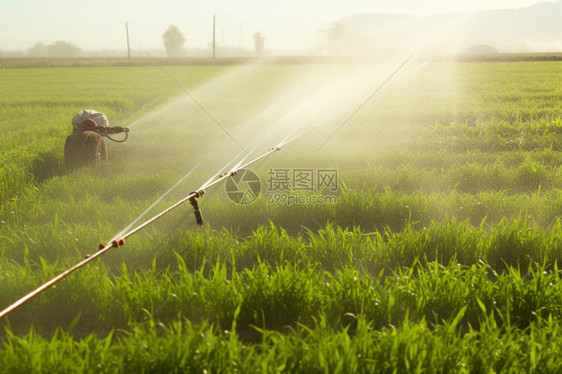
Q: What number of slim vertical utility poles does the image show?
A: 2